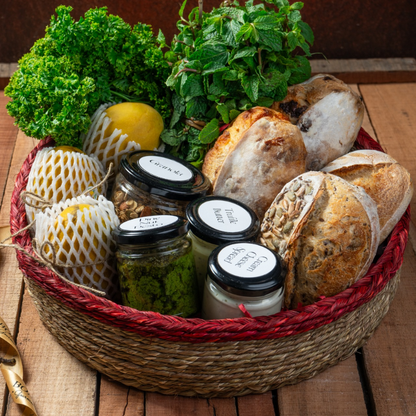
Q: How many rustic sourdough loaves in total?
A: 4